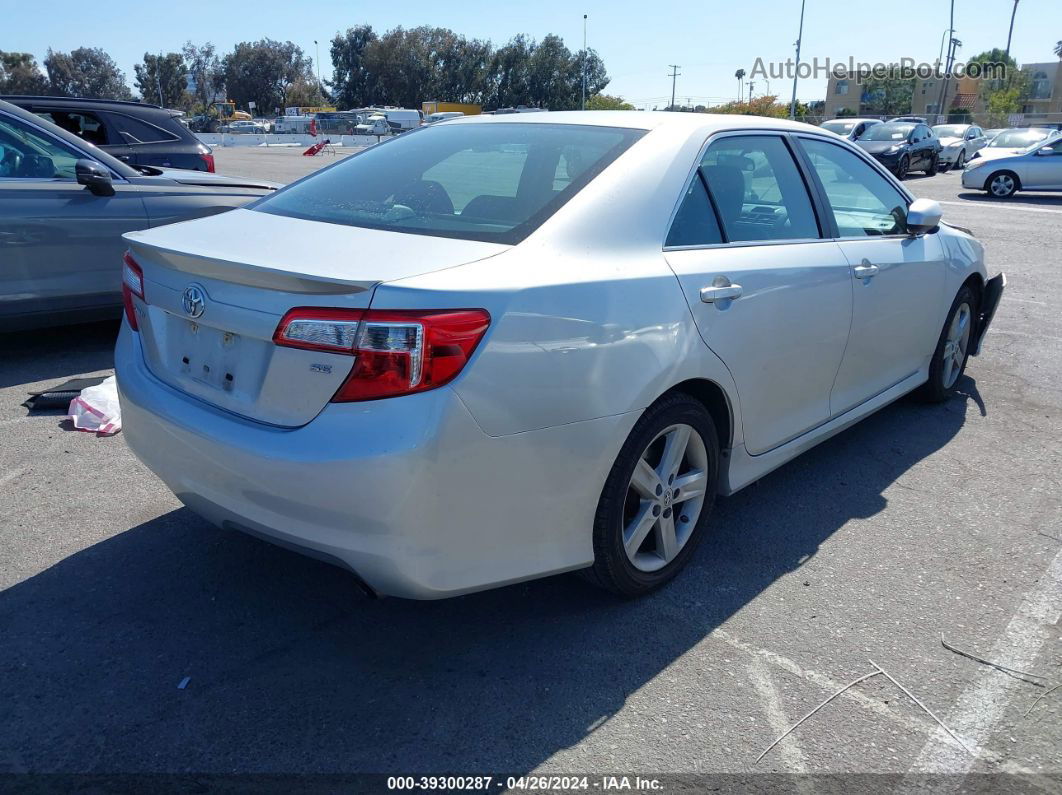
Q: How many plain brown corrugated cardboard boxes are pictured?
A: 0